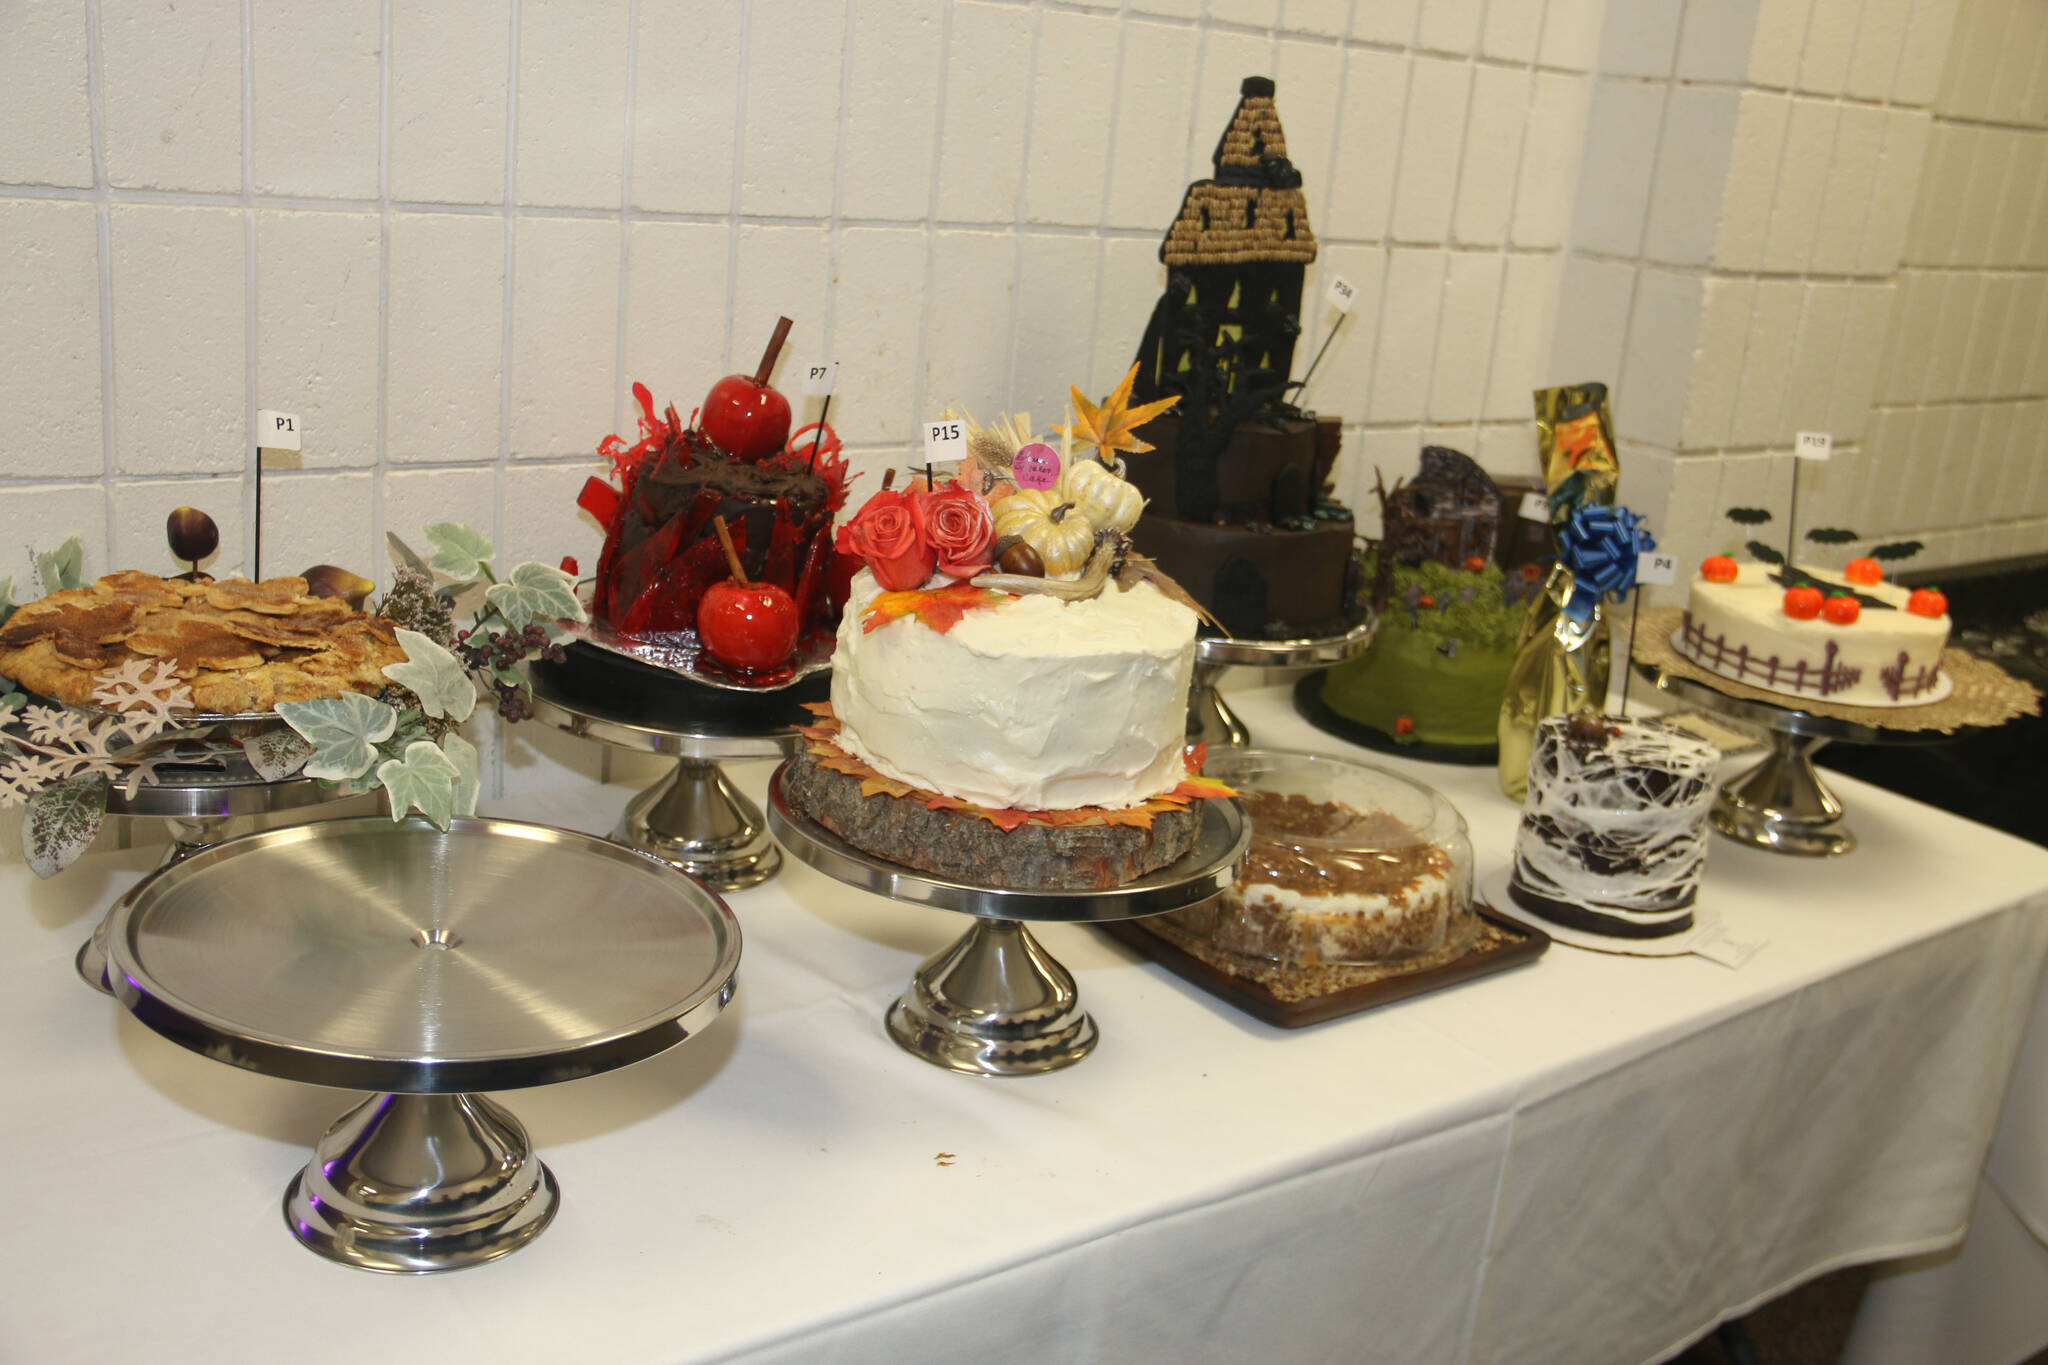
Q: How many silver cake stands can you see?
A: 6